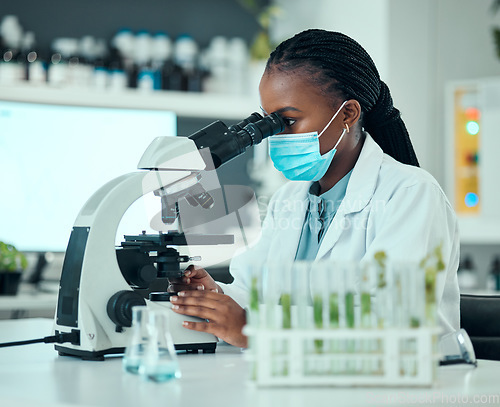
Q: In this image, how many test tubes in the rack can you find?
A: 12